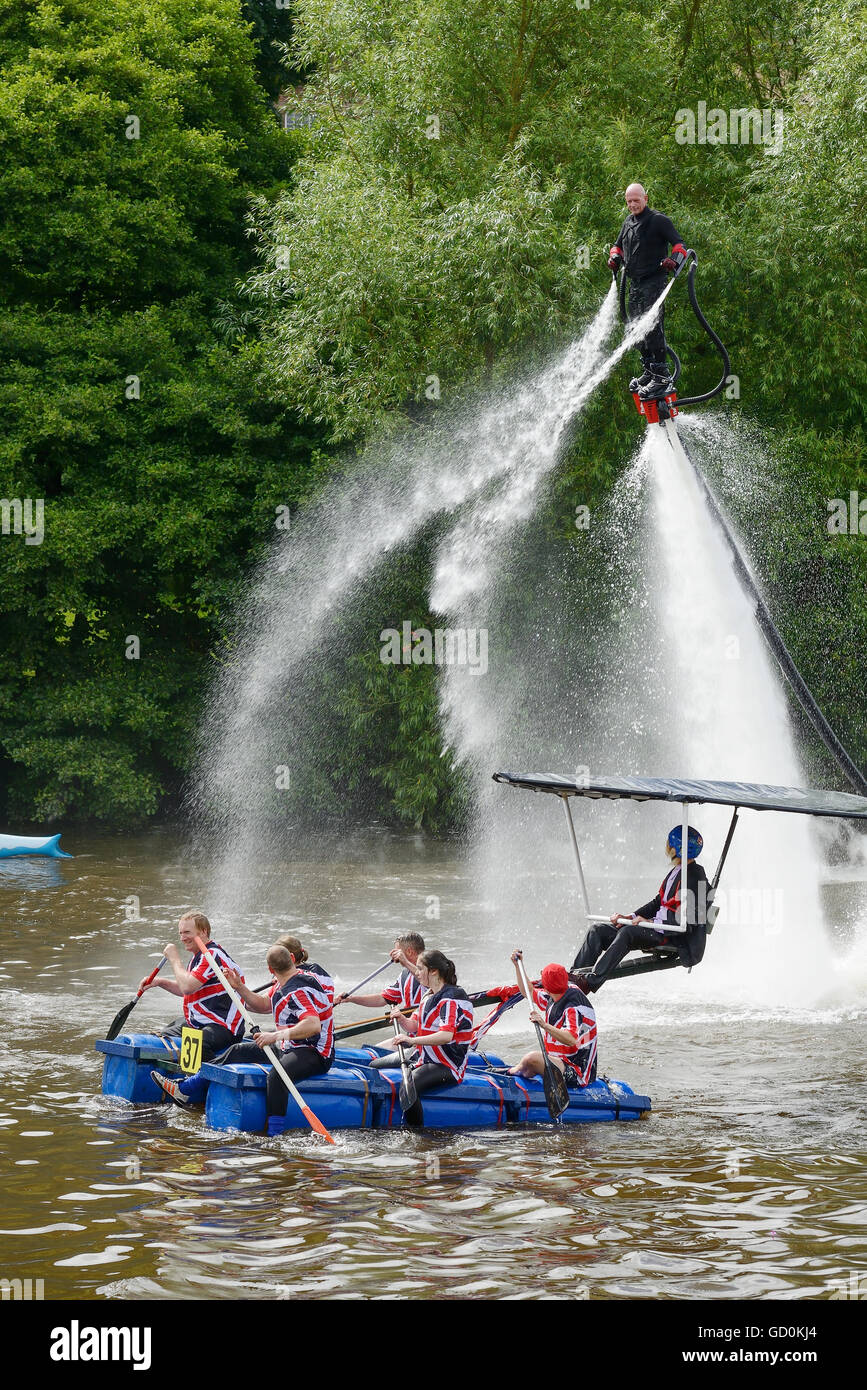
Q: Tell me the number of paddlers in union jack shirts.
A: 6